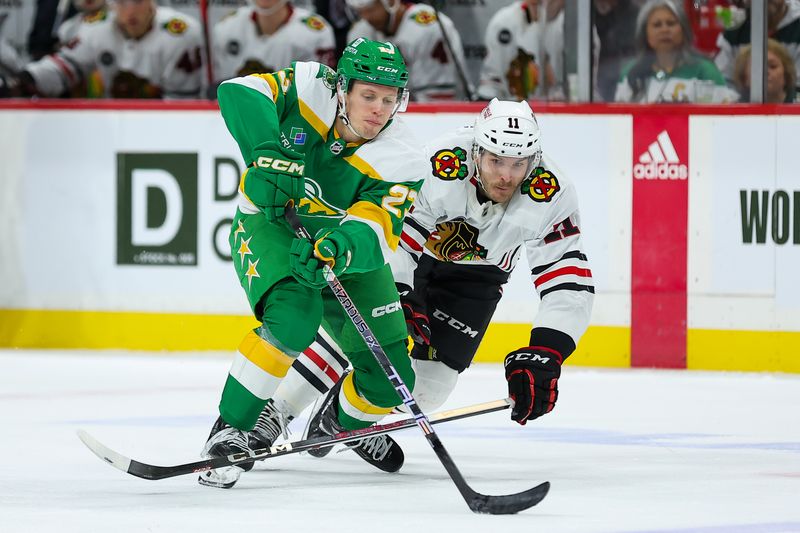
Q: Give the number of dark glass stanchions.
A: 2